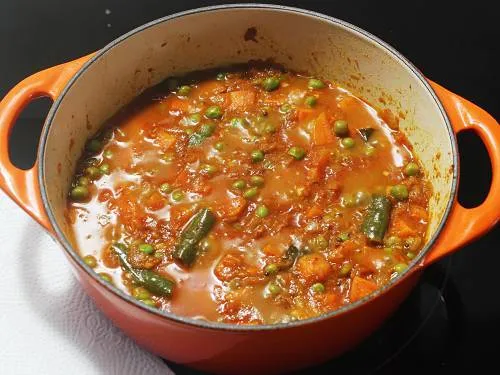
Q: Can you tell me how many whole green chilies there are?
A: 3